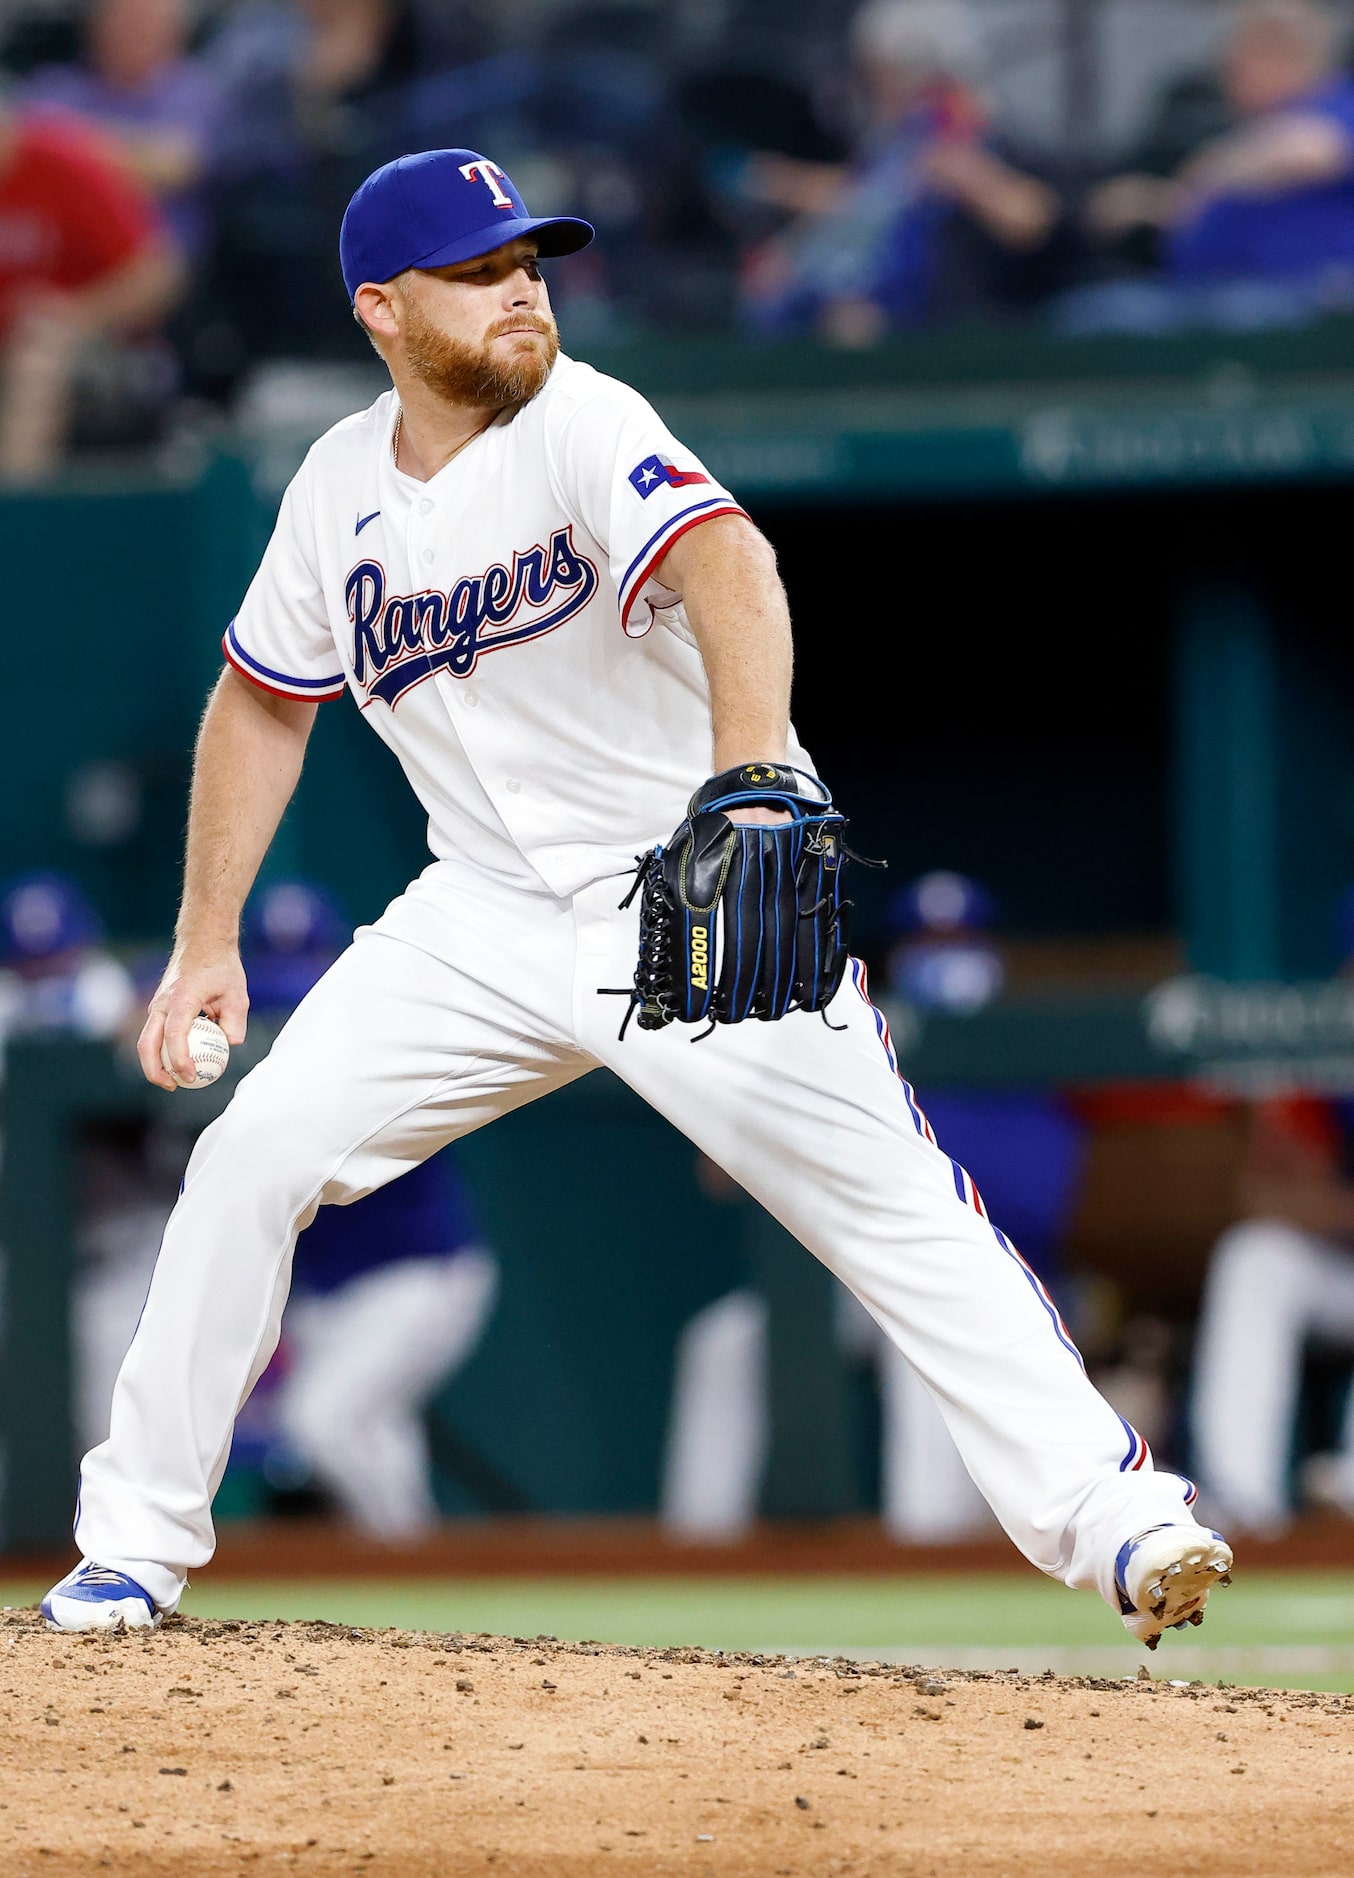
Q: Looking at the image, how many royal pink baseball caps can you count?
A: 0